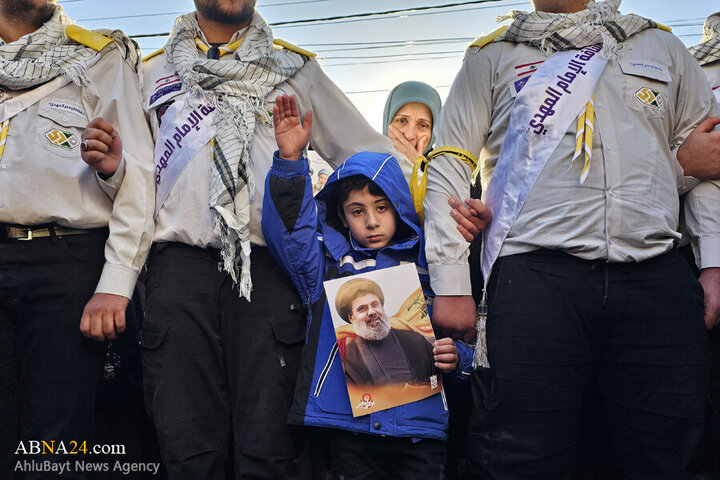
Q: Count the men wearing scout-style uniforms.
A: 4